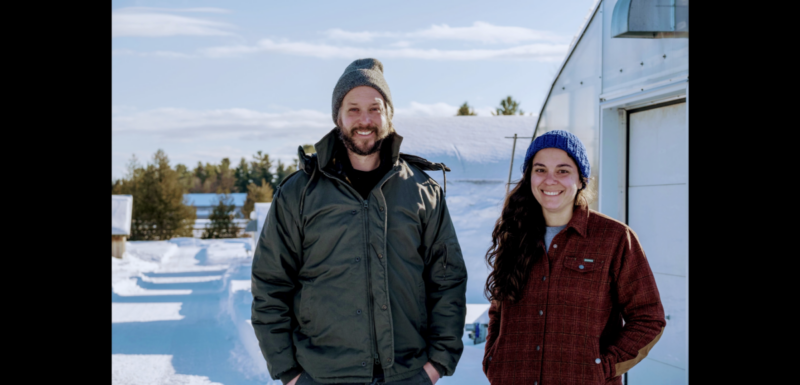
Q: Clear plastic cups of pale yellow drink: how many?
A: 0